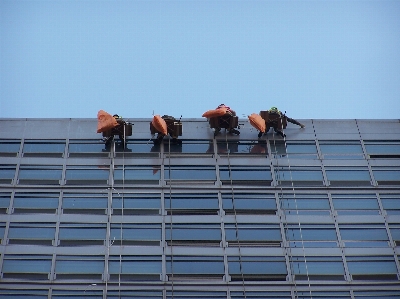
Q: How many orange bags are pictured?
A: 4